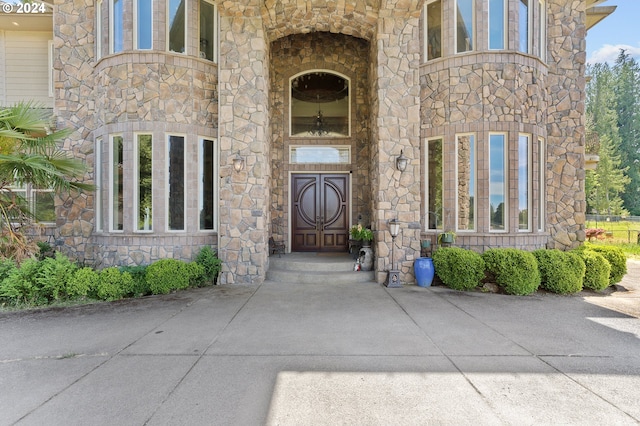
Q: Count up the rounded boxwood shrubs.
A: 5